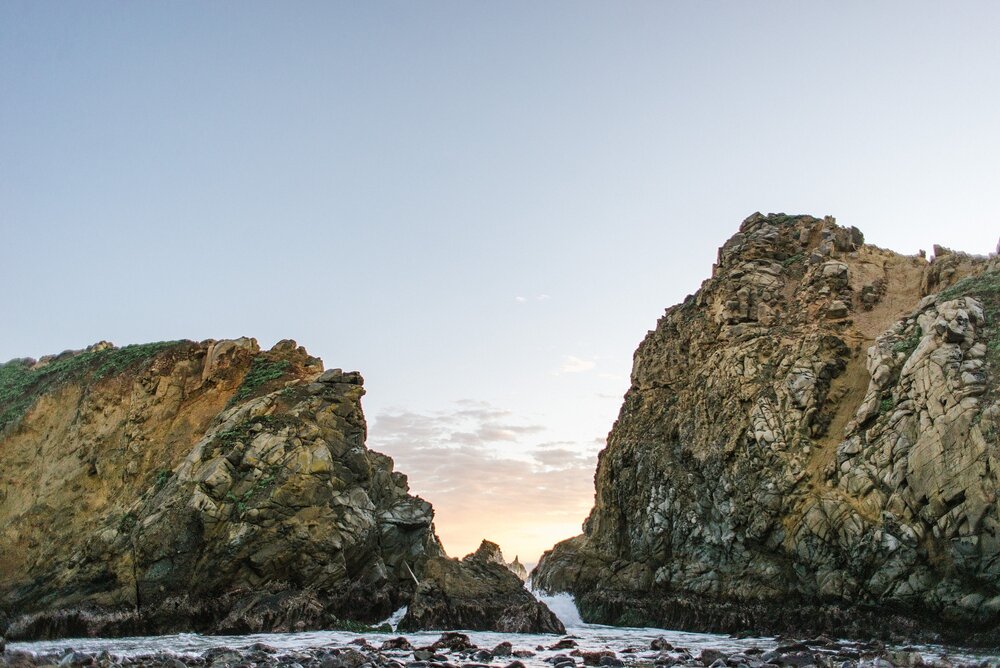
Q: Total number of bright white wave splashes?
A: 2